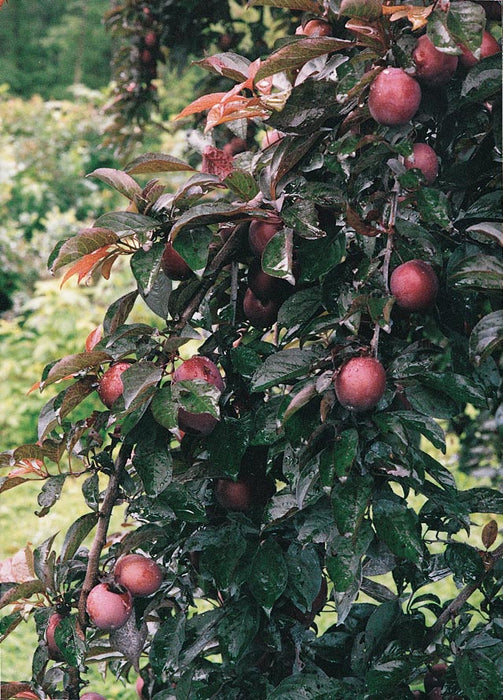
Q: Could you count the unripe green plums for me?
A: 0